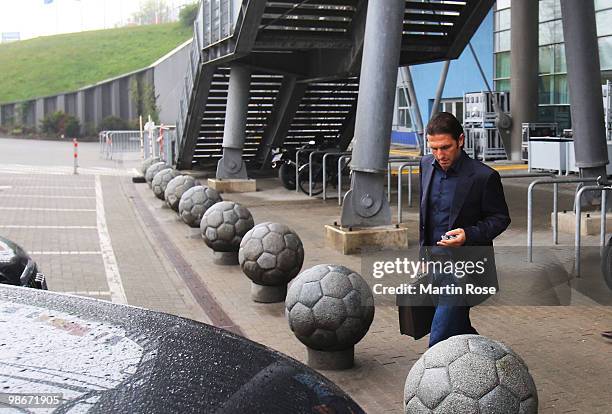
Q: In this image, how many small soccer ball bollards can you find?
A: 9